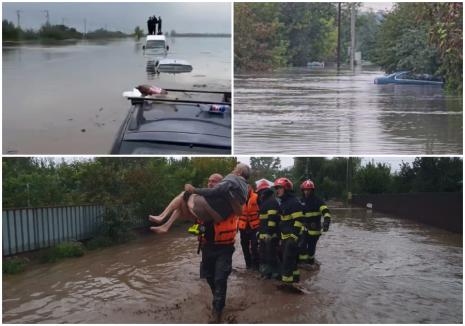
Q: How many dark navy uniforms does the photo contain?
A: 3